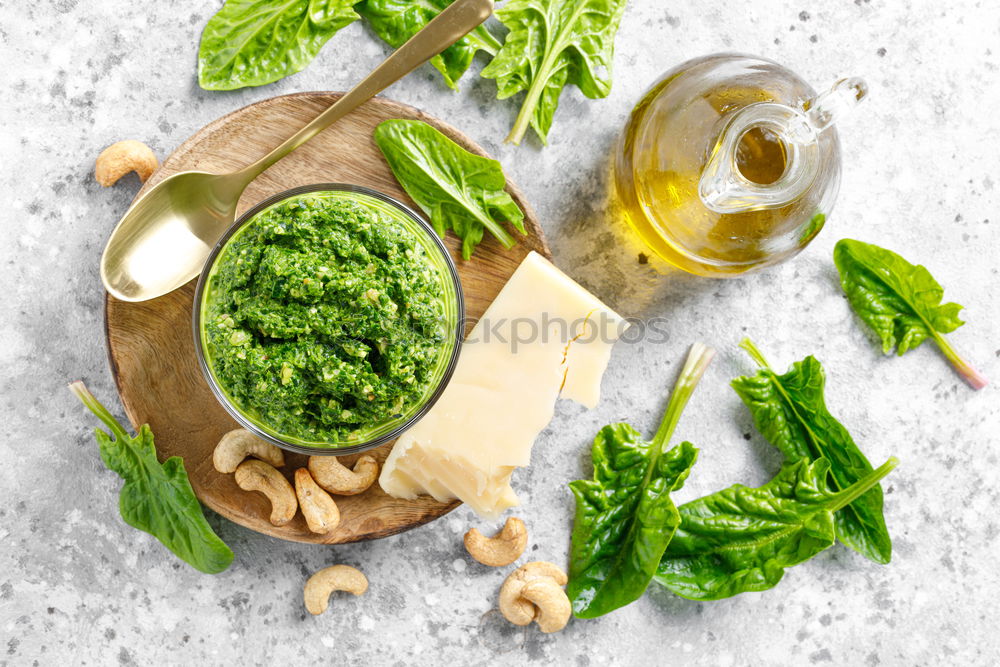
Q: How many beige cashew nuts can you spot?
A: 9